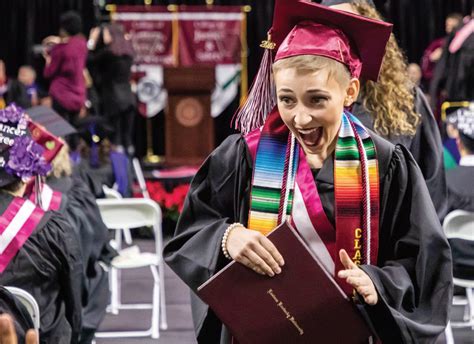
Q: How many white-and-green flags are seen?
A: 1